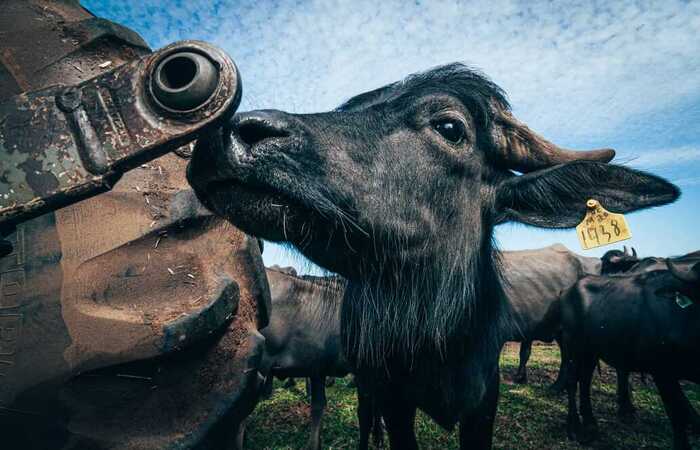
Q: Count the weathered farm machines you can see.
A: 1